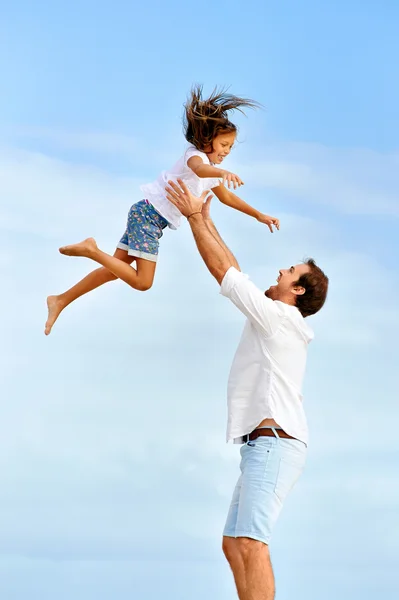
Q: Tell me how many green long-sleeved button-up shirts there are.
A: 0